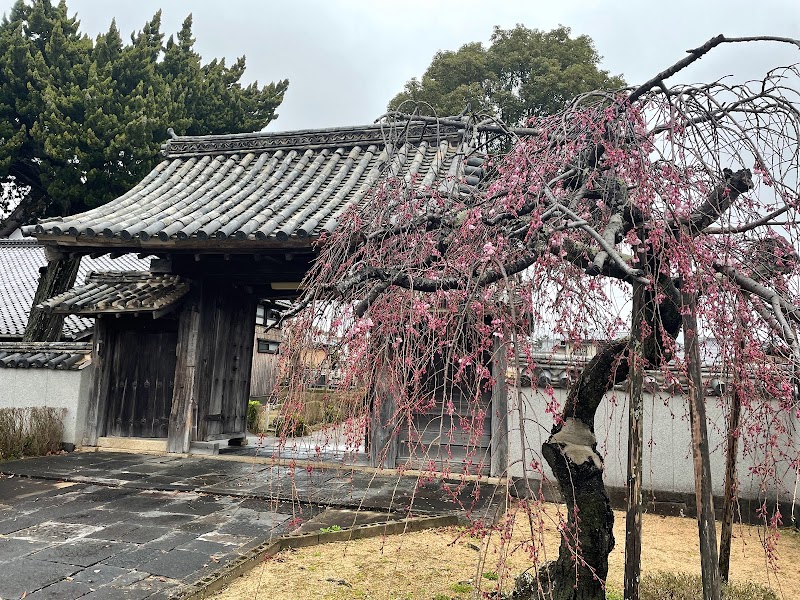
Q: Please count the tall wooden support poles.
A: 3